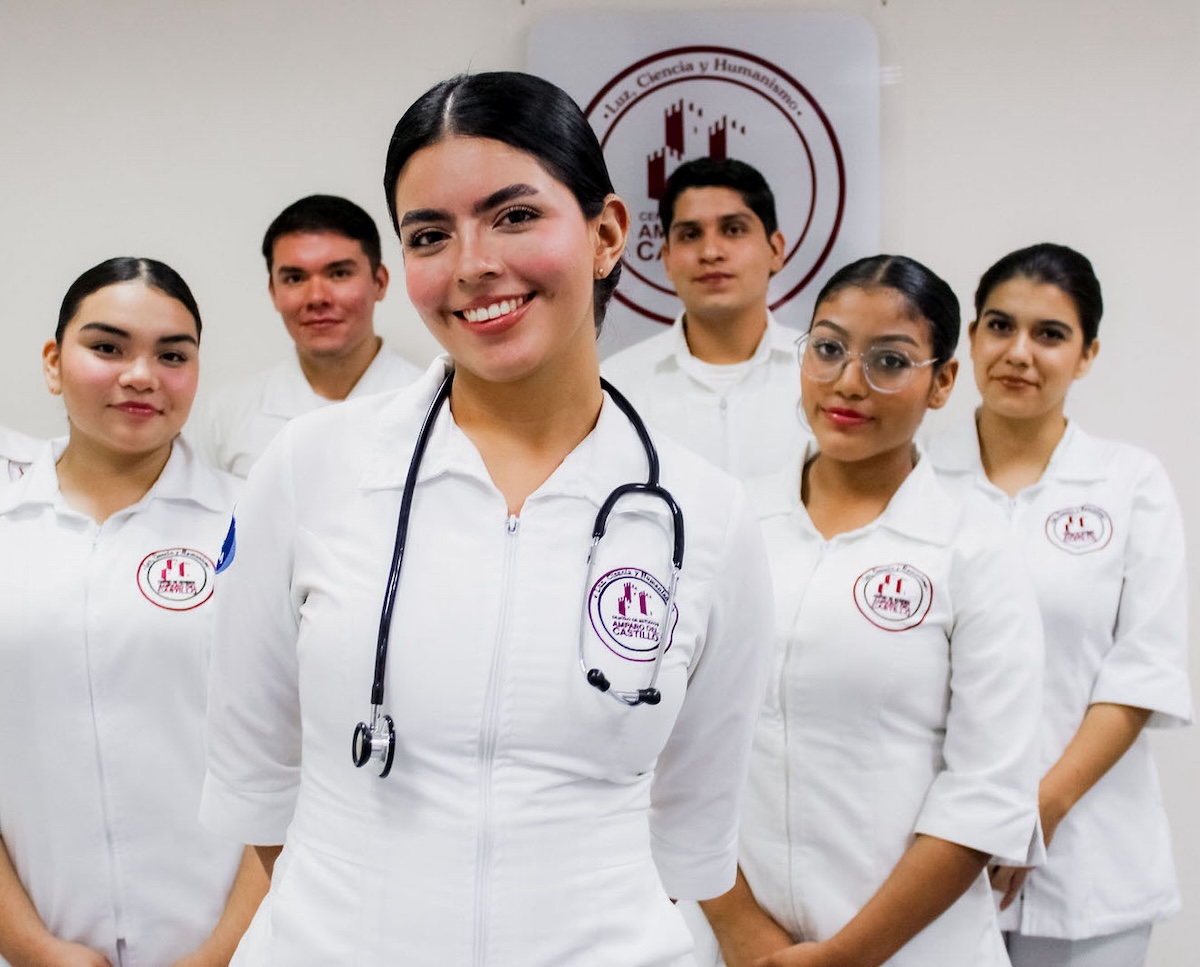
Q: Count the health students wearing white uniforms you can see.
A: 6